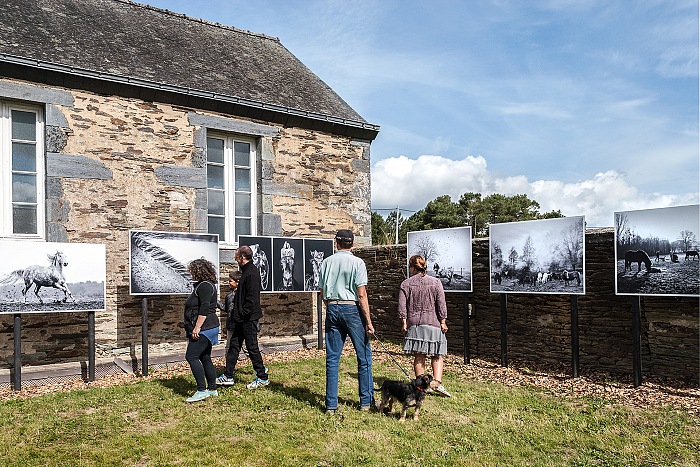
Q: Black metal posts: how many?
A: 8